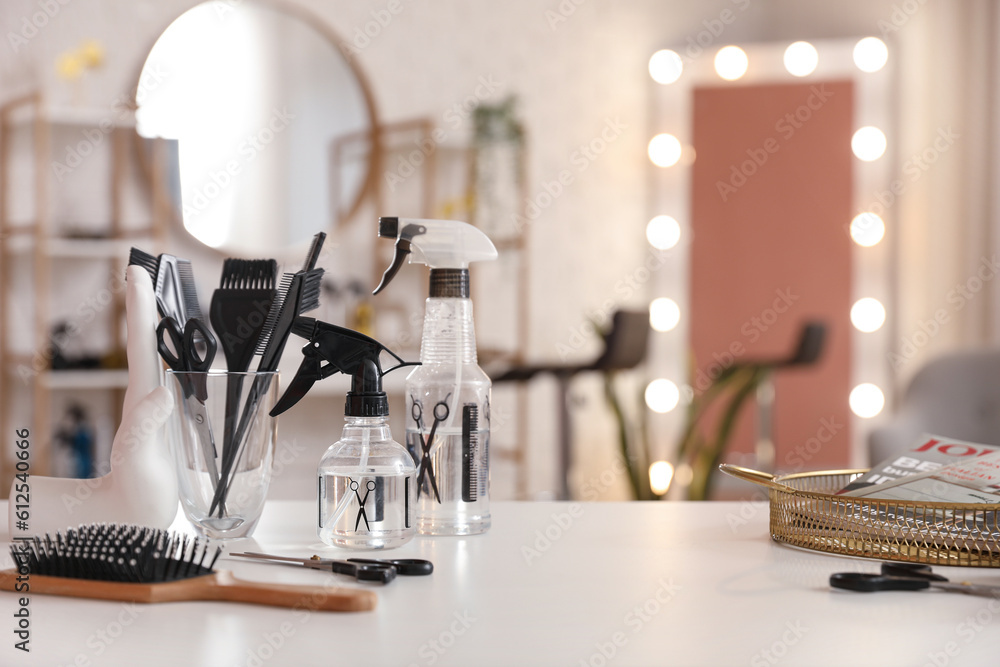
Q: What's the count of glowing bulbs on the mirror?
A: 13